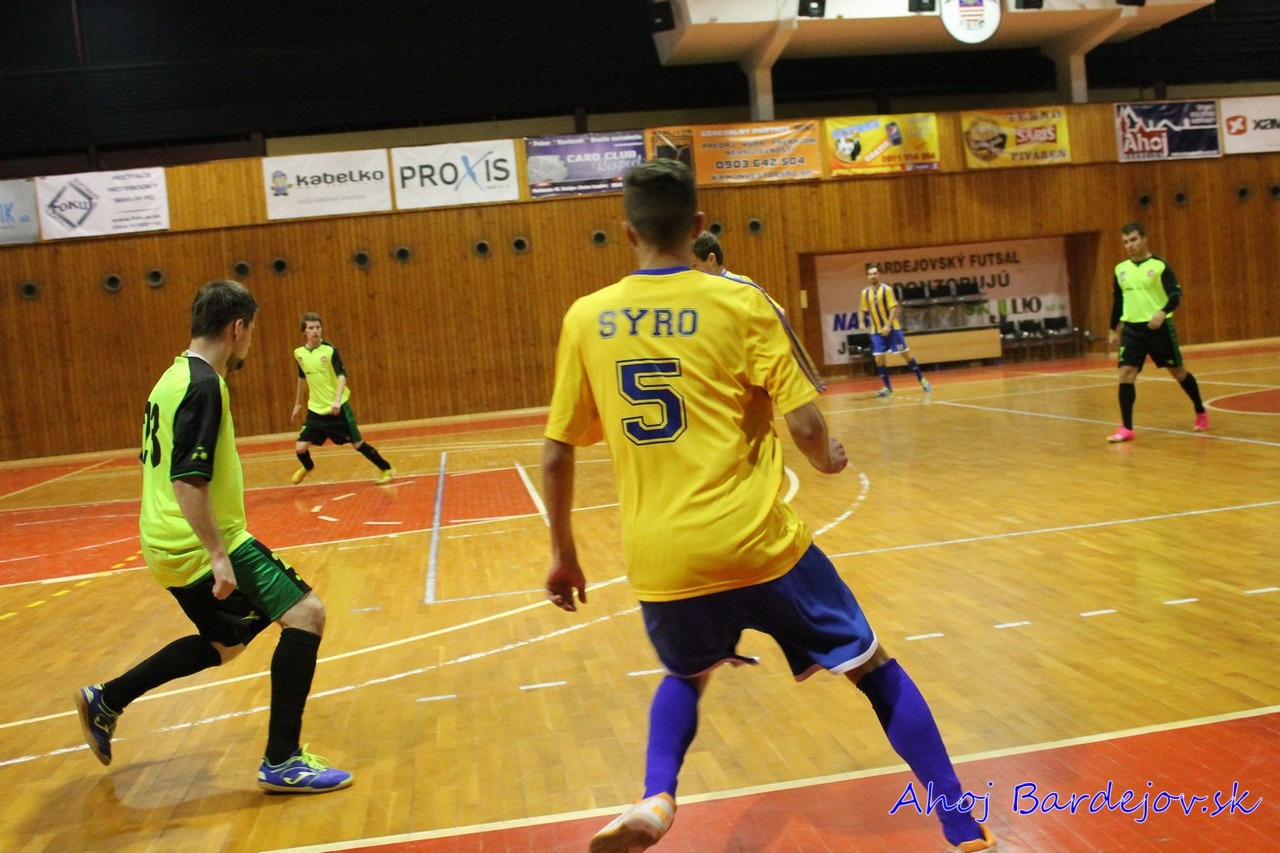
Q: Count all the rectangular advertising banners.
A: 11